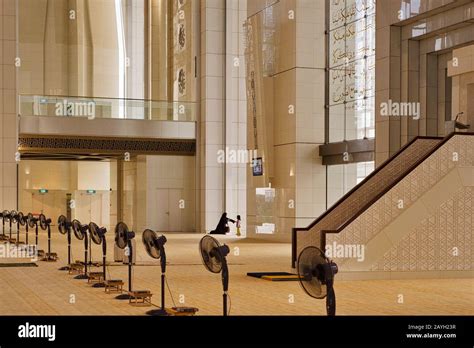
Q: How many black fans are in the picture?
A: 13